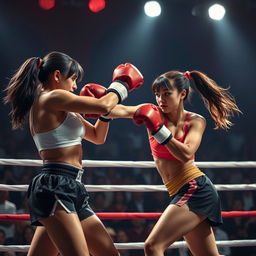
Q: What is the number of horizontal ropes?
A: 4